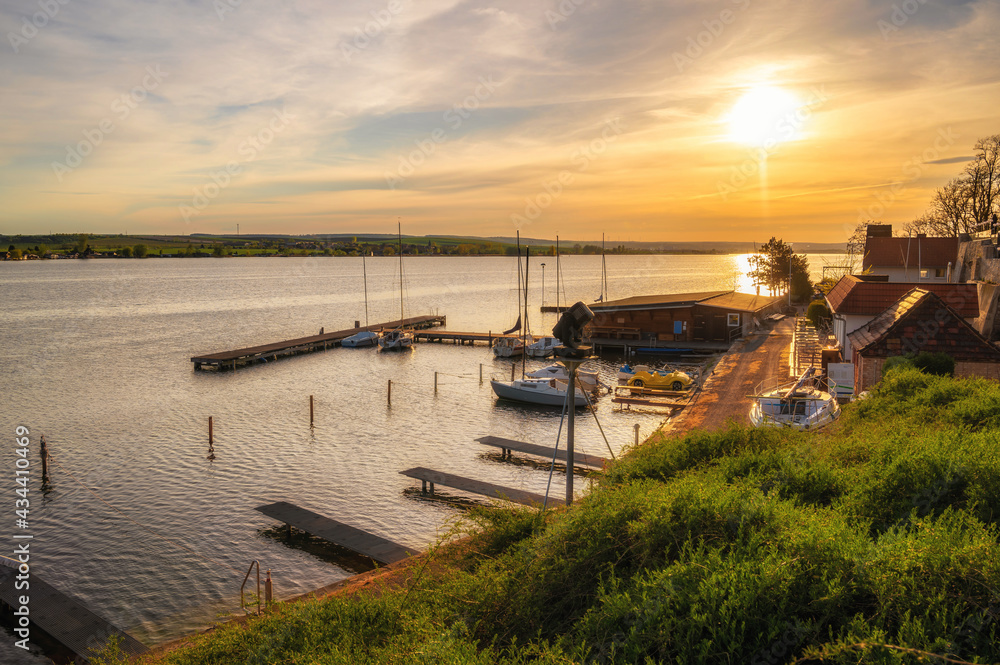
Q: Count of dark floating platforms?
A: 4